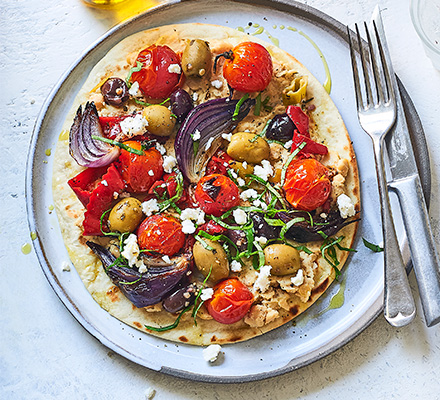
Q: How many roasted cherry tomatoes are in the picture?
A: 7